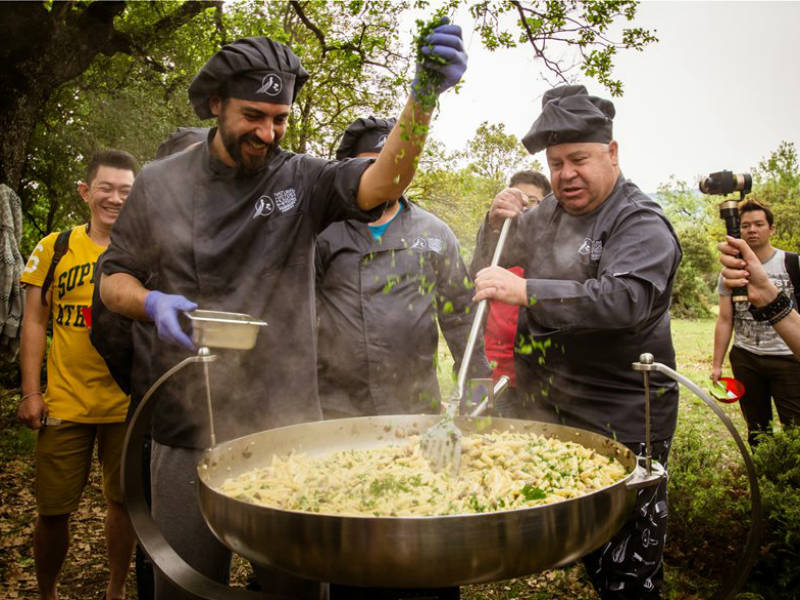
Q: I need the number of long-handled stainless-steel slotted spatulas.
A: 1